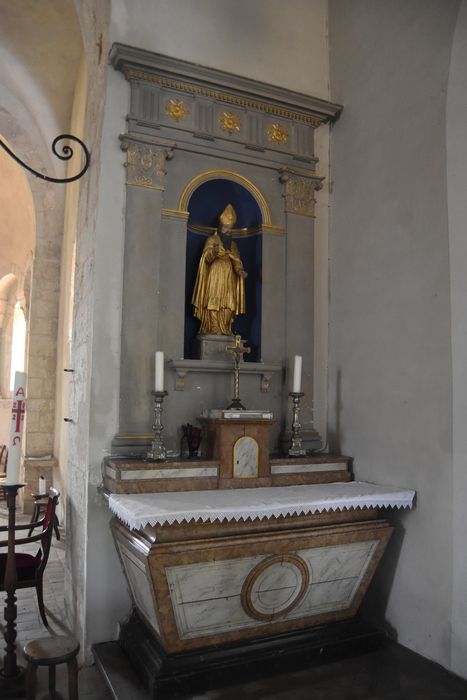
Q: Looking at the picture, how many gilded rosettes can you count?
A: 3